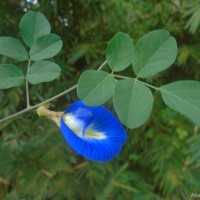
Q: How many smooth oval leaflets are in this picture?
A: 10